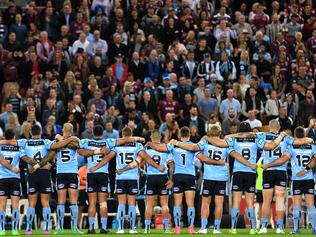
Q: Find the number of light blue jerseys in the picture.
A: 11